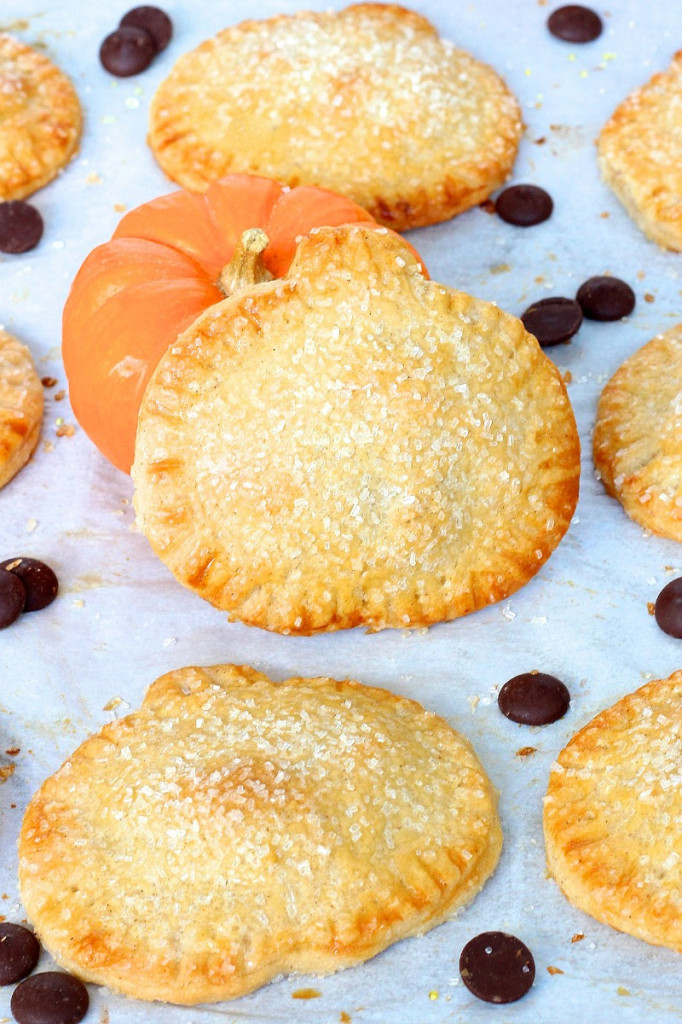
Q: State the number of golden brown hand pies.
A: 8